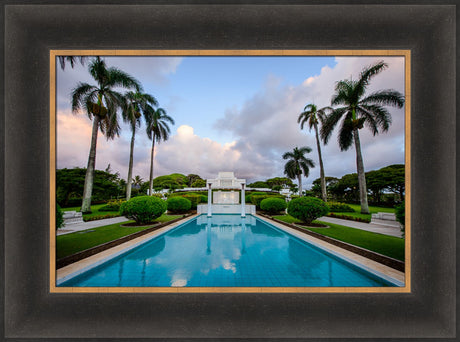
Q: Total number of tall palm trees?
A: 6